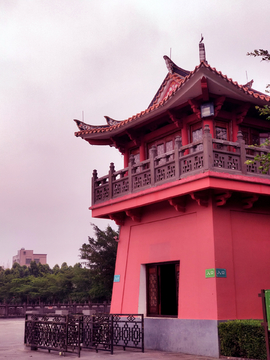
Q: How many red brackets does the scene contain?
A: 12